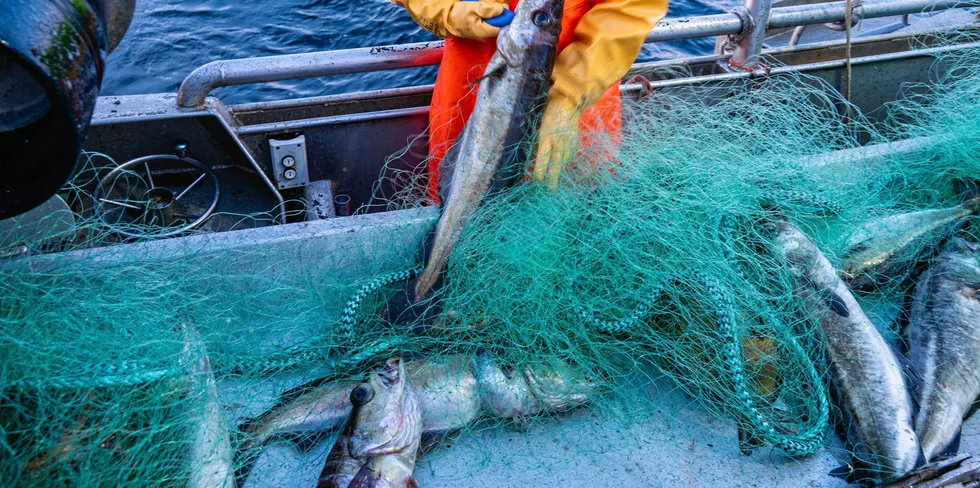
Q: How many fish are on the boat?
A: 7